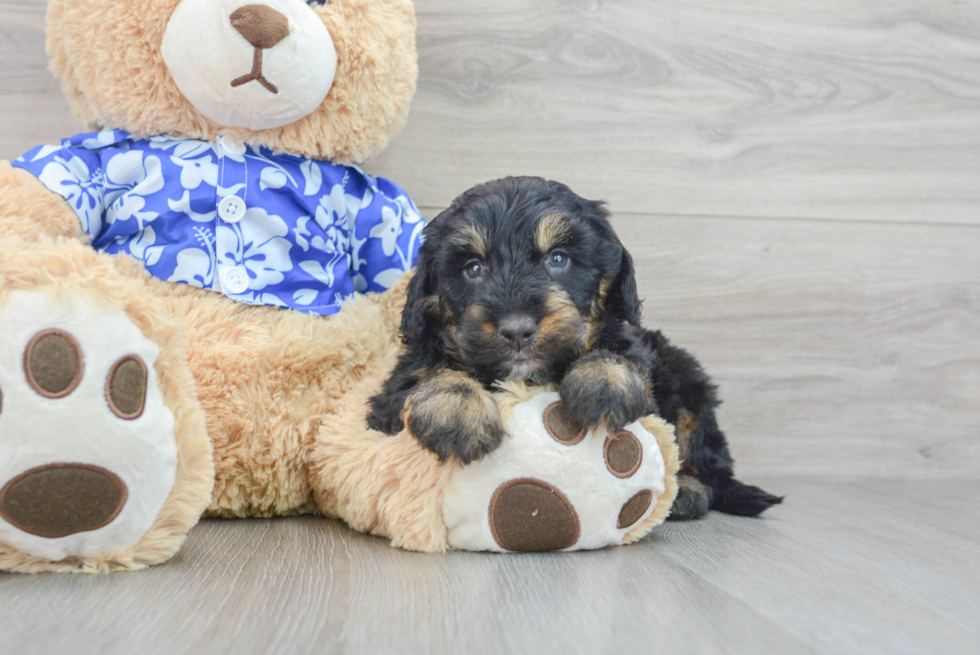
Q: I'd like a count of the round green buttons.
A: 0